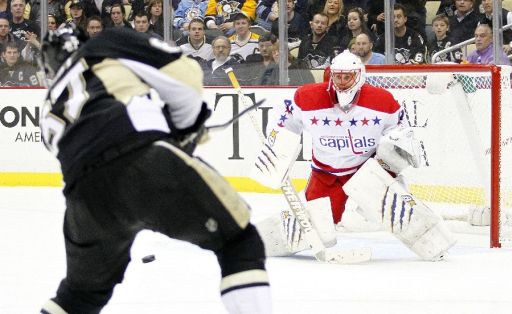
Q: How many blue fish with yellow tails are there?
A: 0